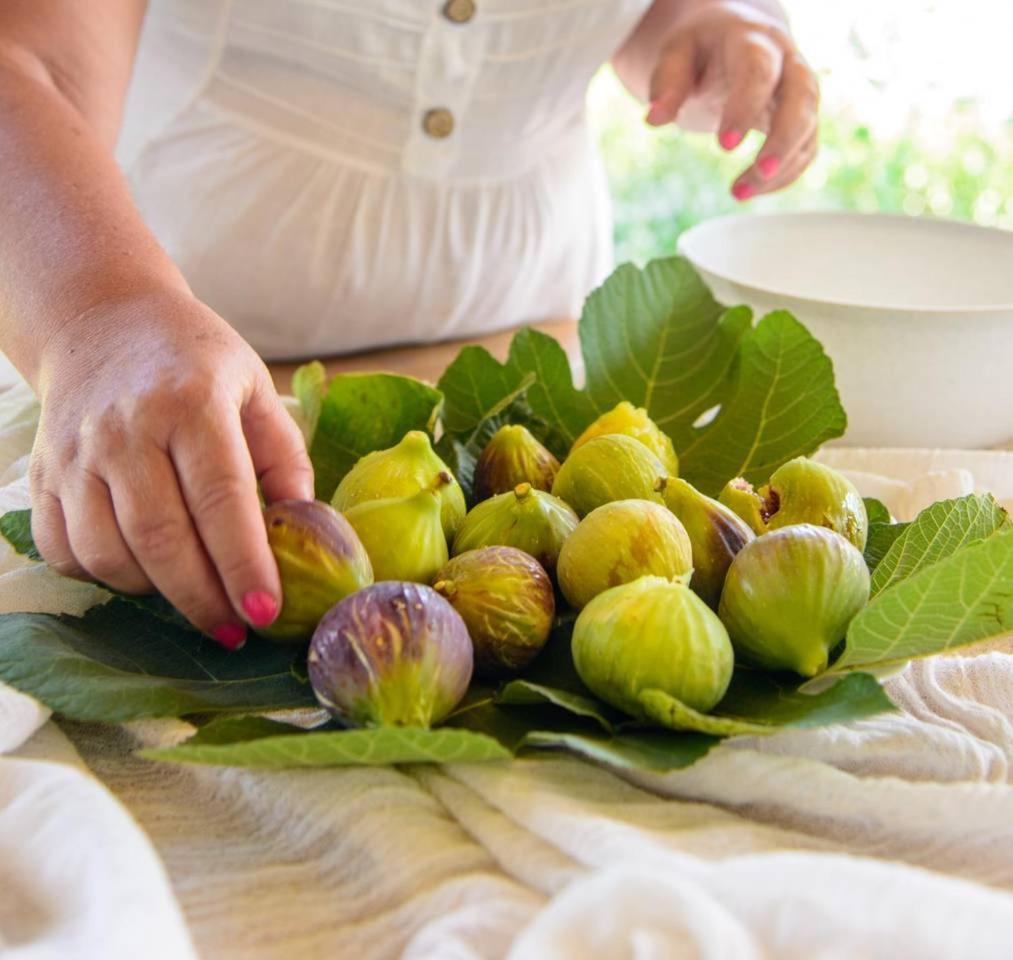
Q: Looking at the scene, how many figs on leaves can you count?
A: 14